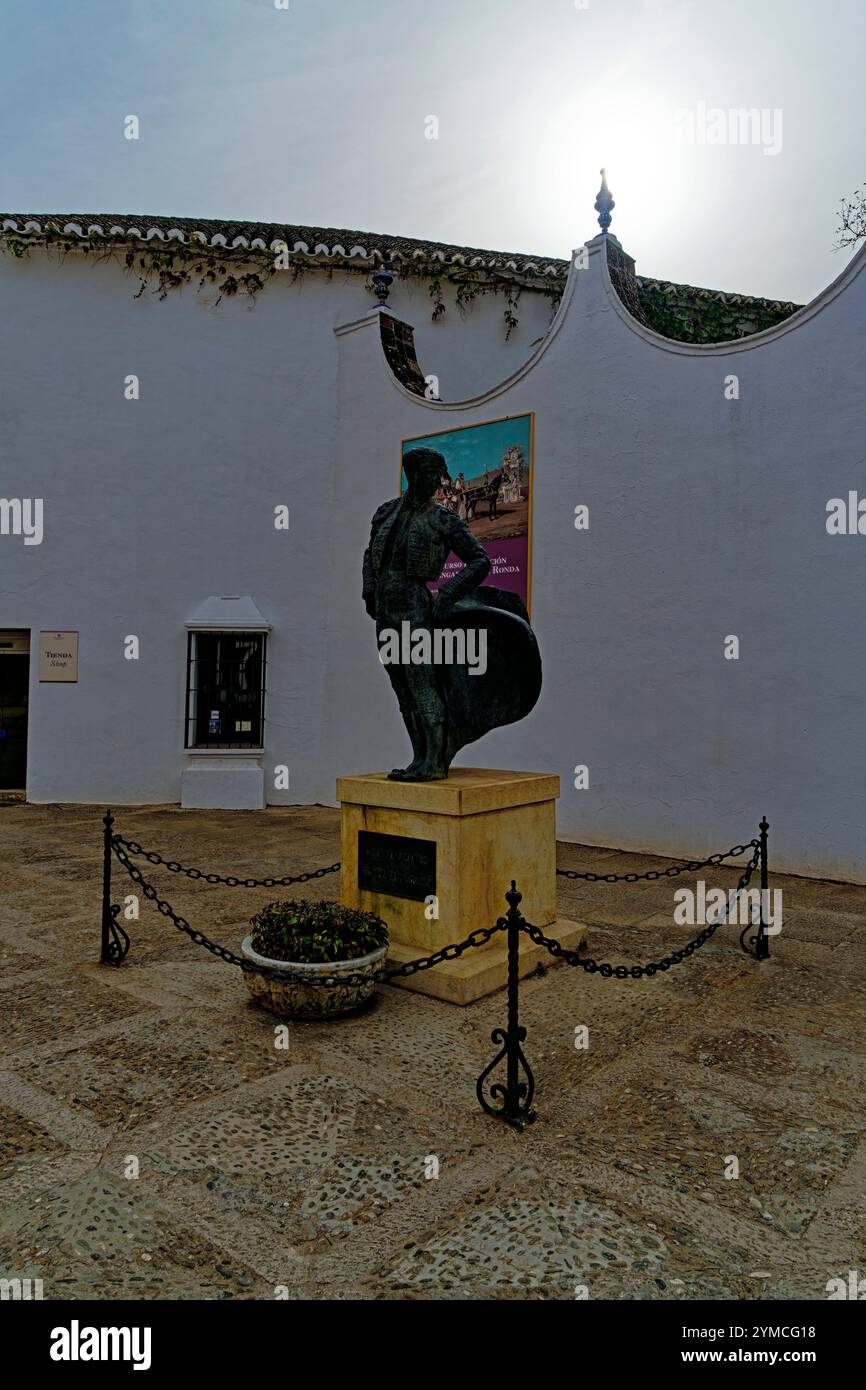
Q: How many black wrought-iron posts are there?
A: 3